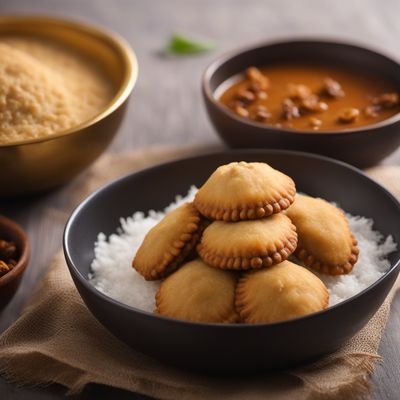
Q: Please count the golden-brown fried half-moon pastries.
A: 6